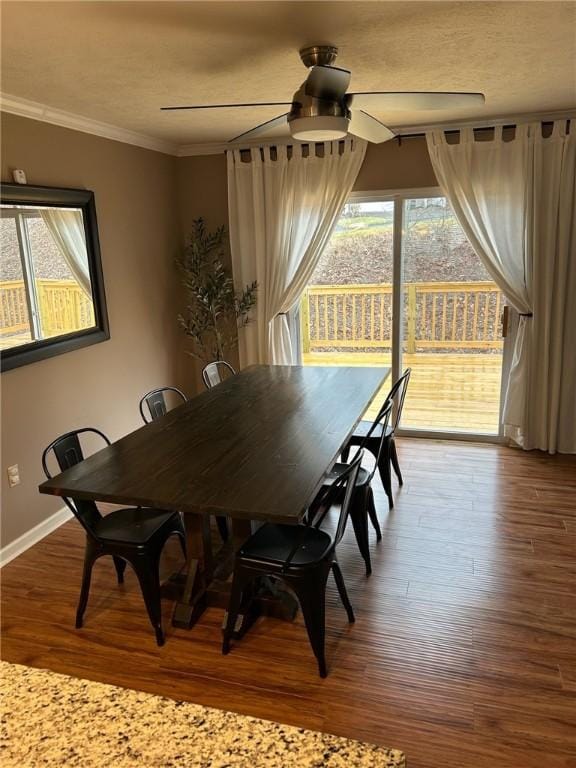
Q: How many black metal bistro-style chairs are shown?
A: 6